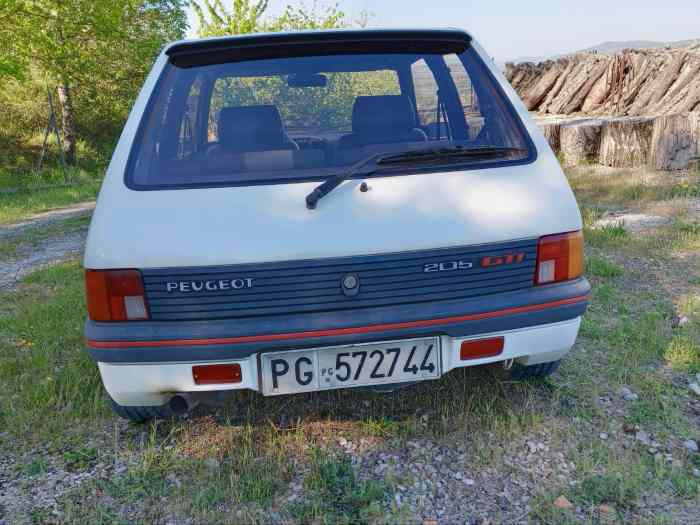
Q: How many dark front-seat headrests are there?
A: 2